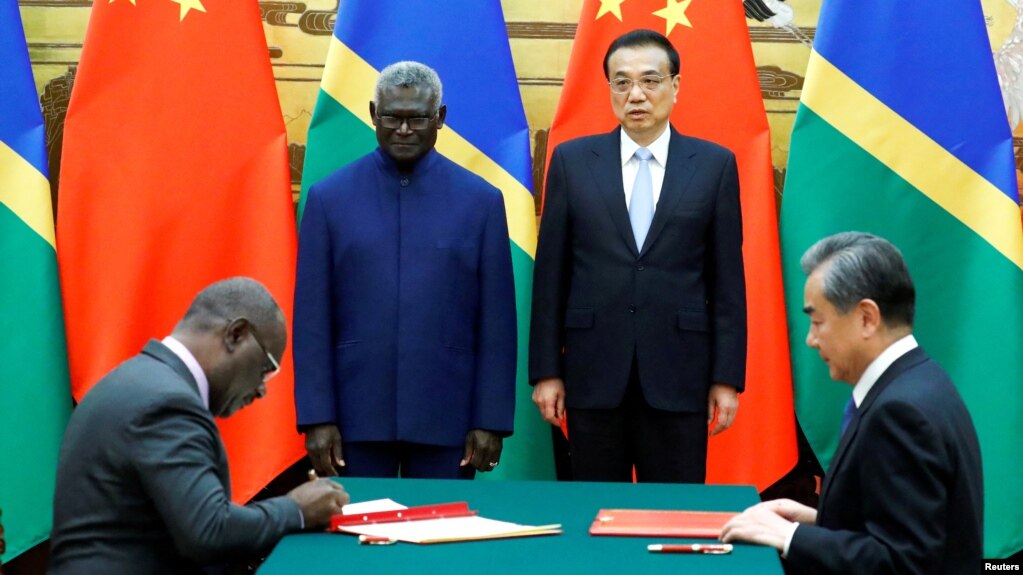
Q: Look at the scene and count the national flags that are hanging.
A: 5